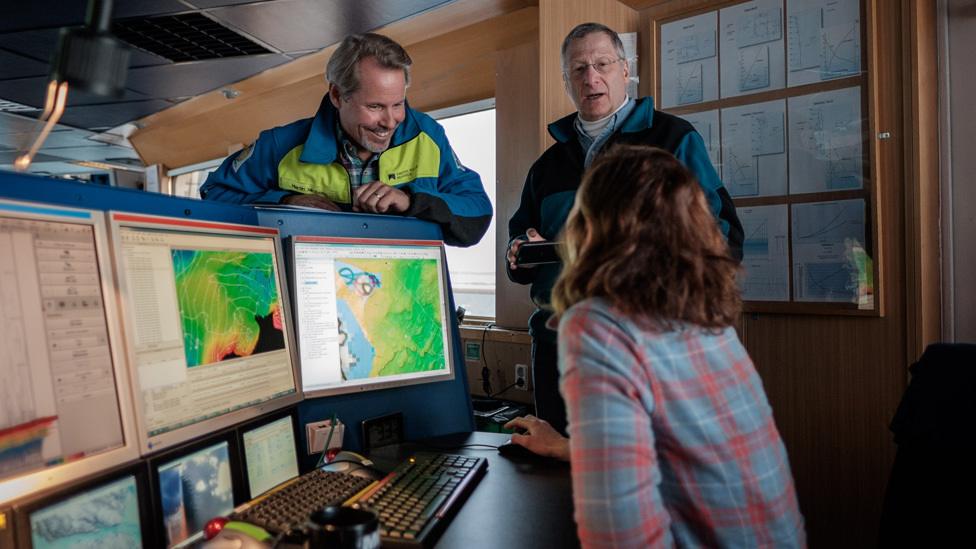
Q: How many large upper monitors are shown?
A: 3